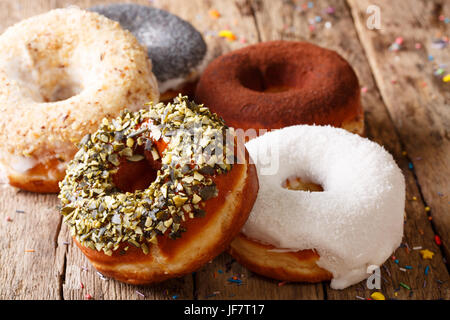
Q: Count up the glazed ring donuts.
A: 5